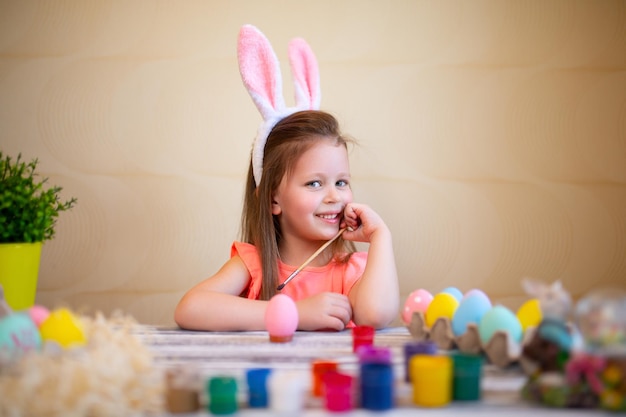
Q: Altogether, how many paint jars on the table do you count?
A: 12